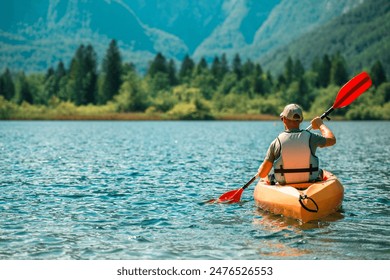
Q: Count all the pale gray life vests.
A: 1